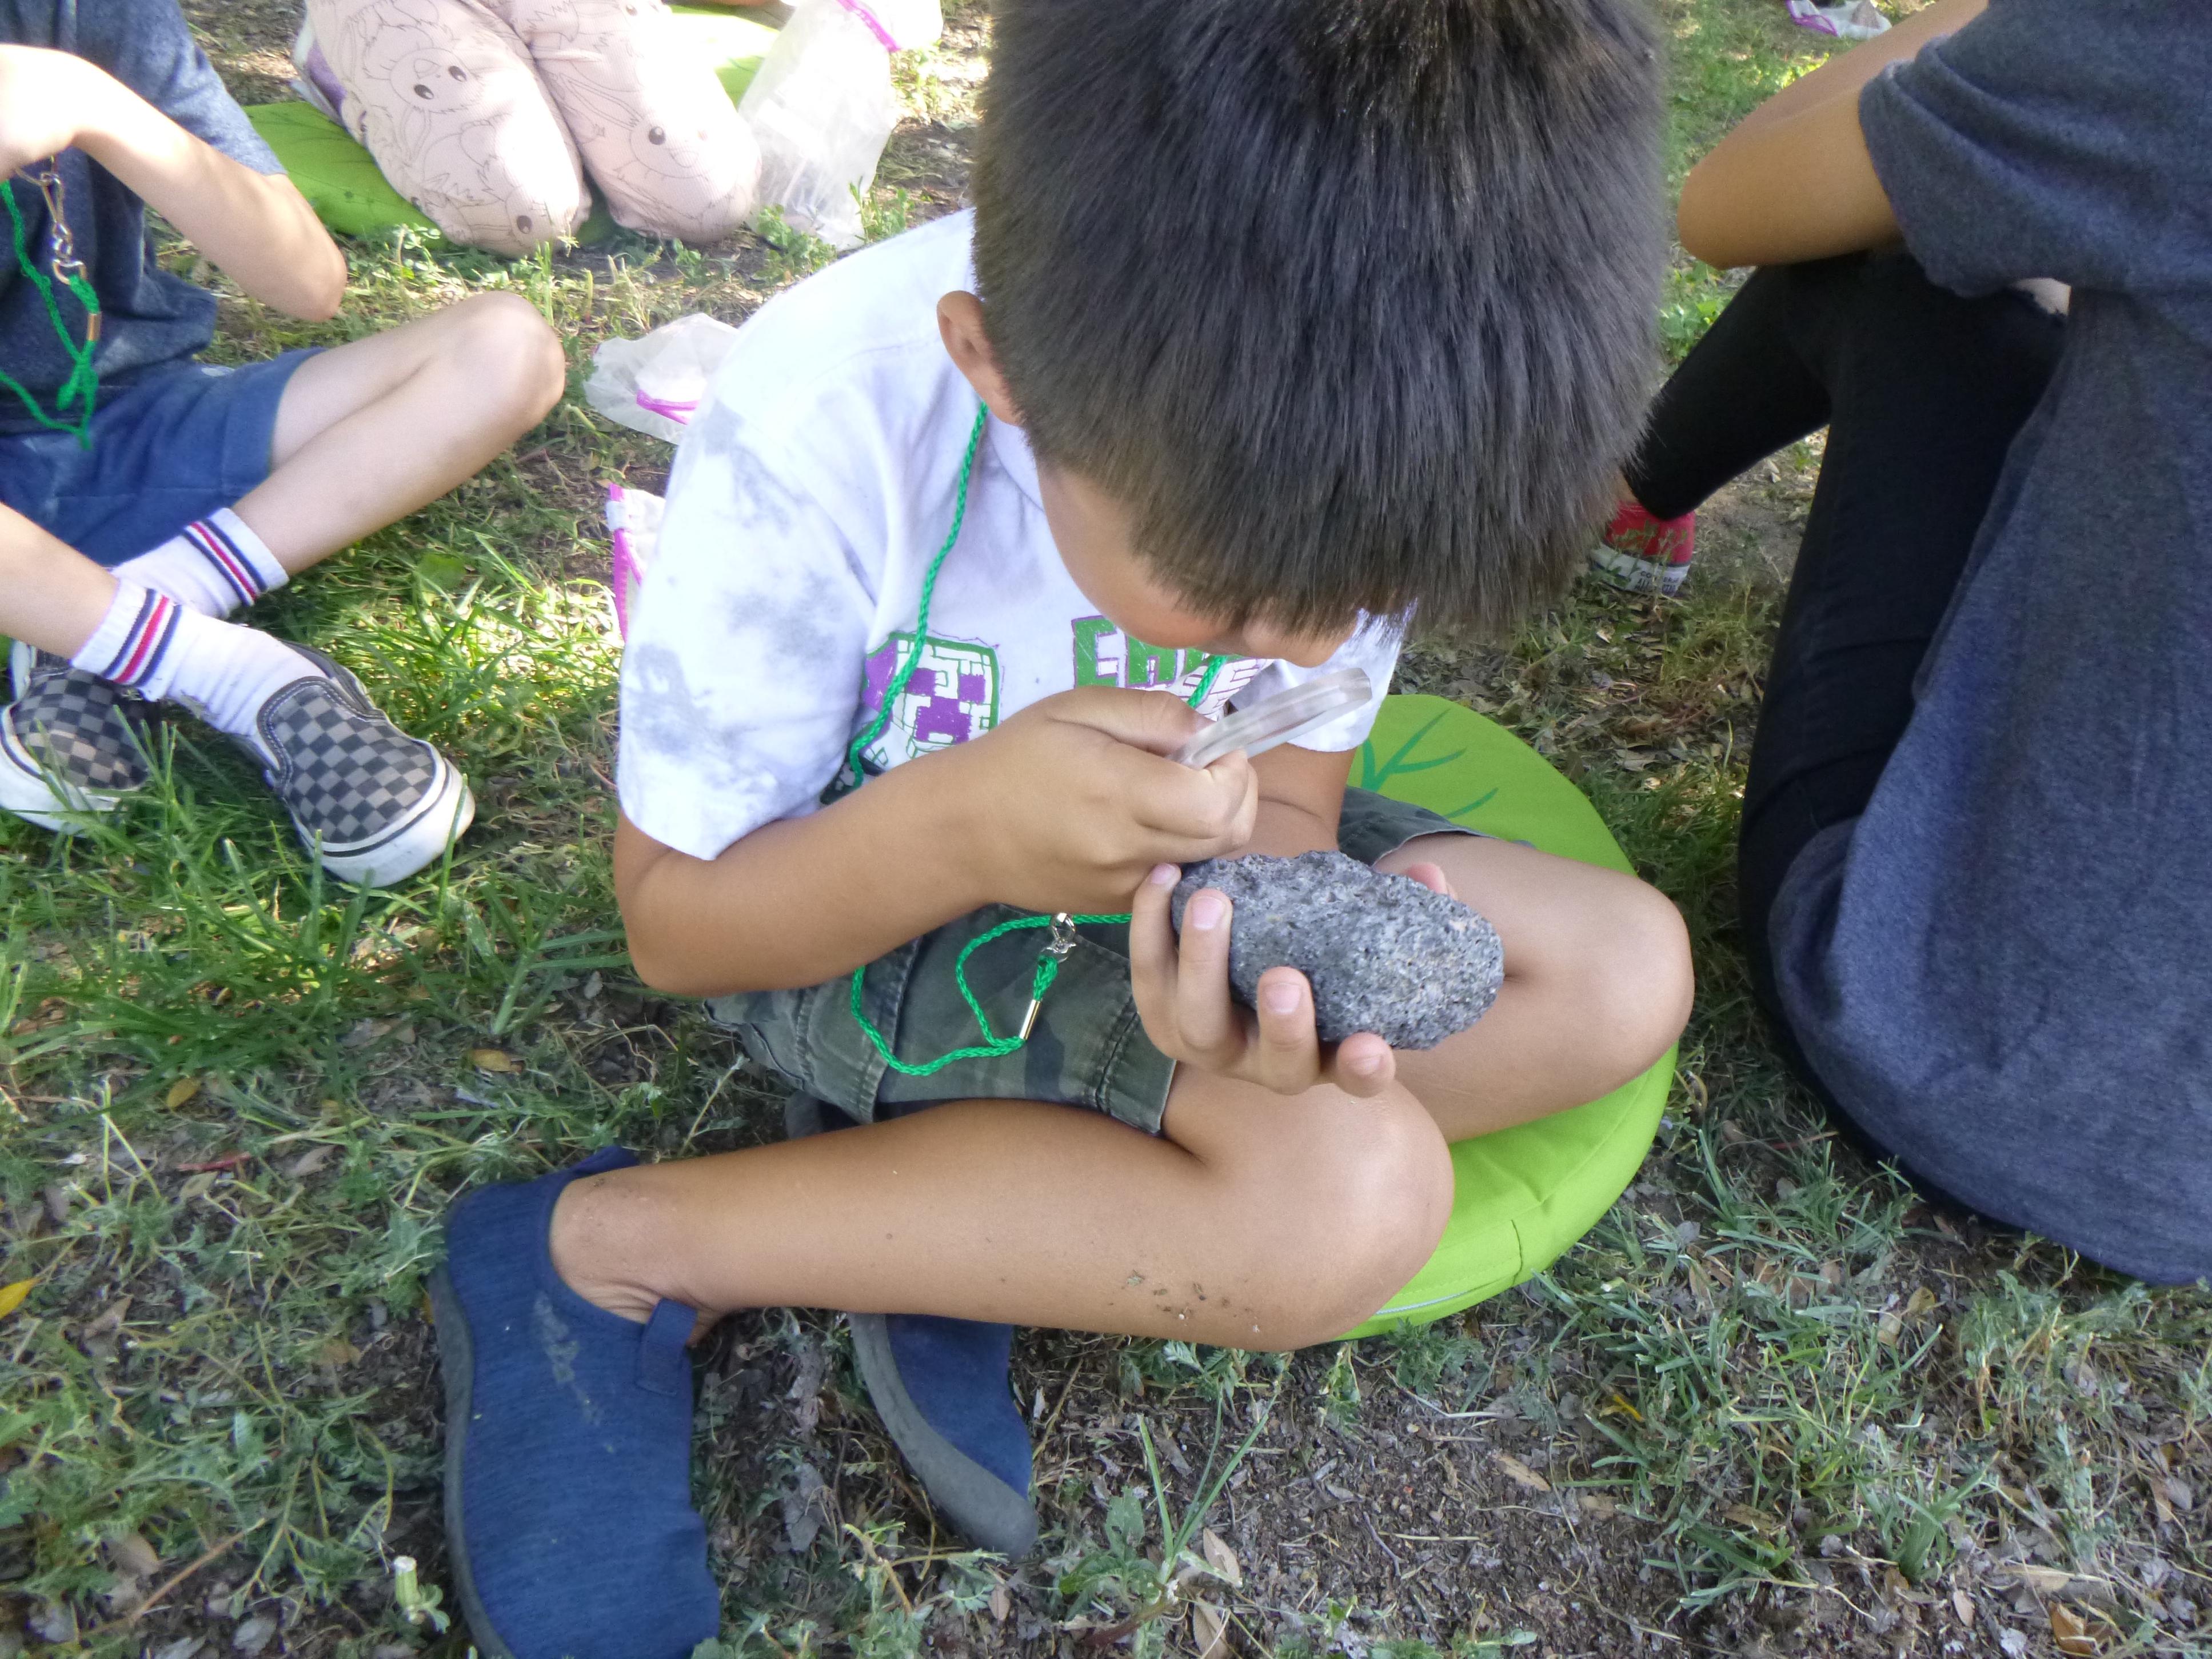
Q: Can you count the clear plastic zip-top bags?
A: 4